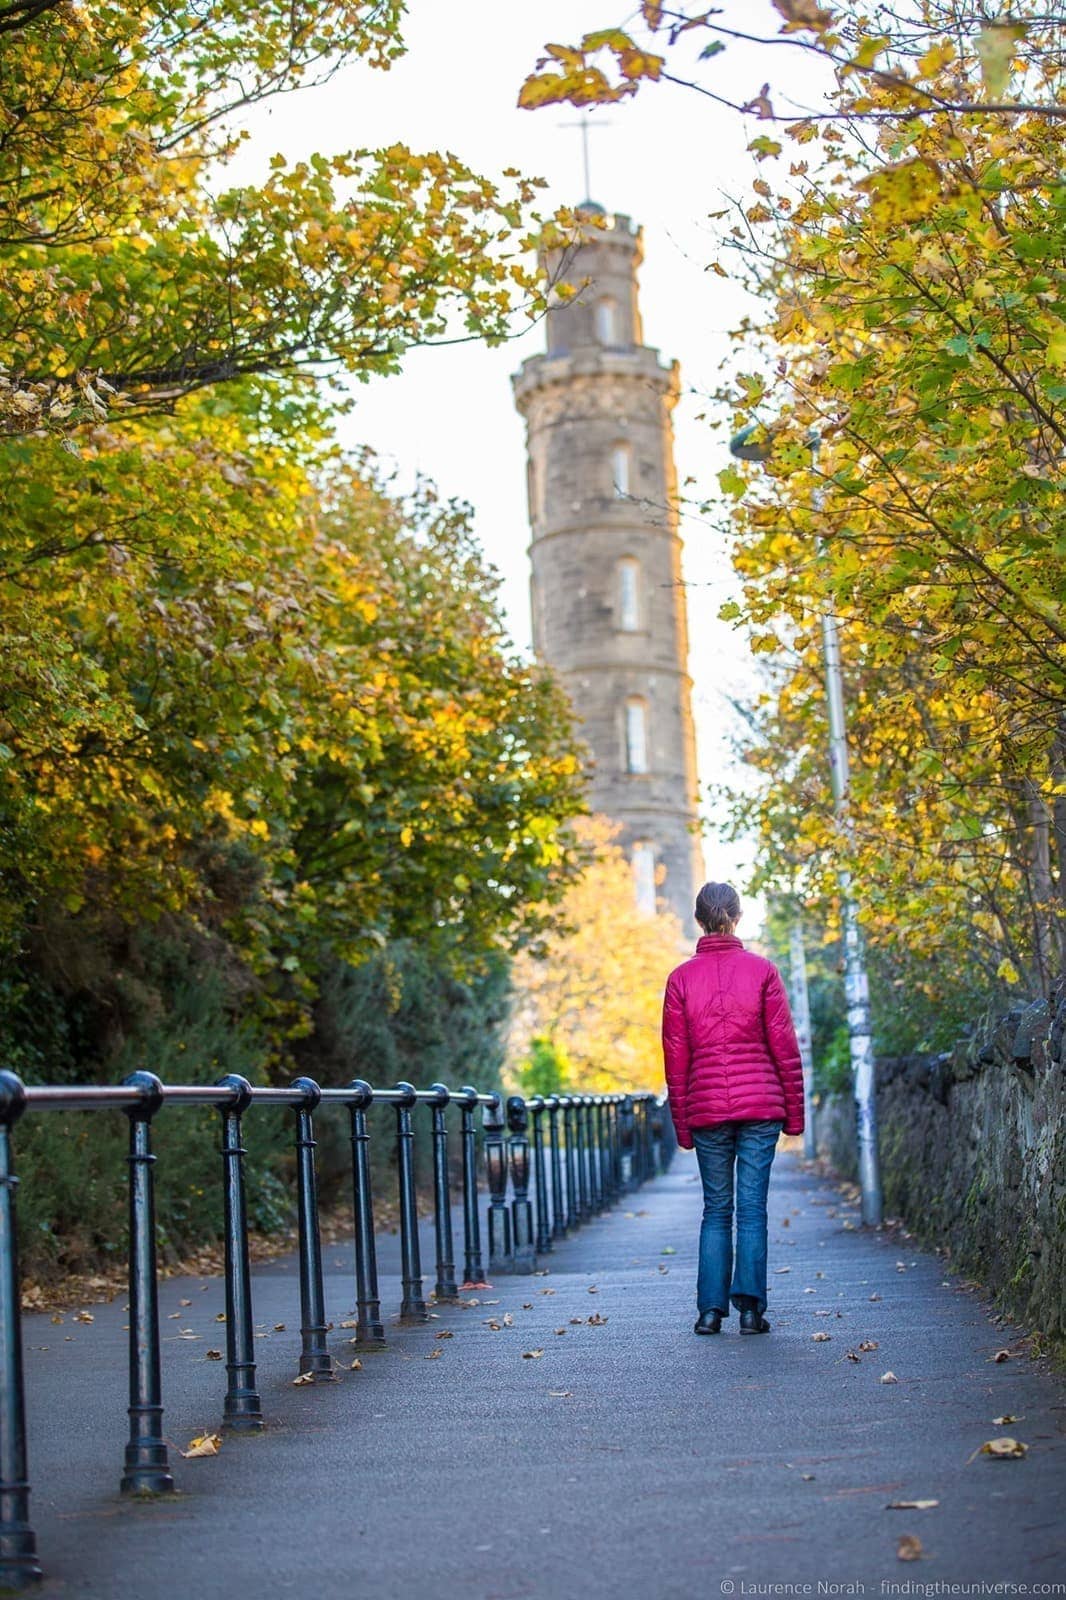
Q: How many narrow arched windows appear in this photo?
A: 5